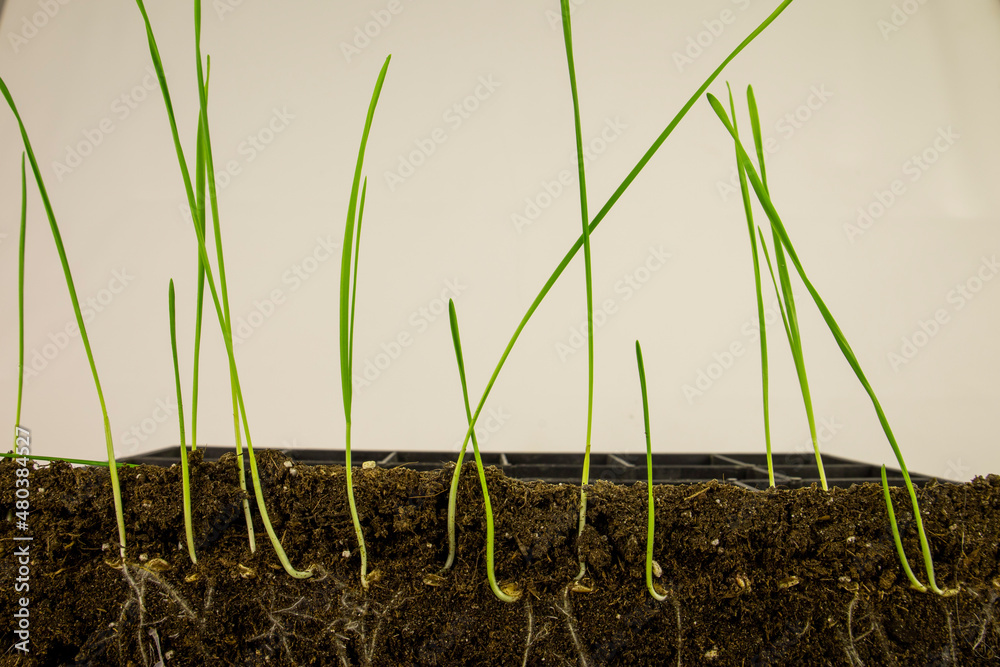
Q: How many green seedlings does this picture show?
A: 15